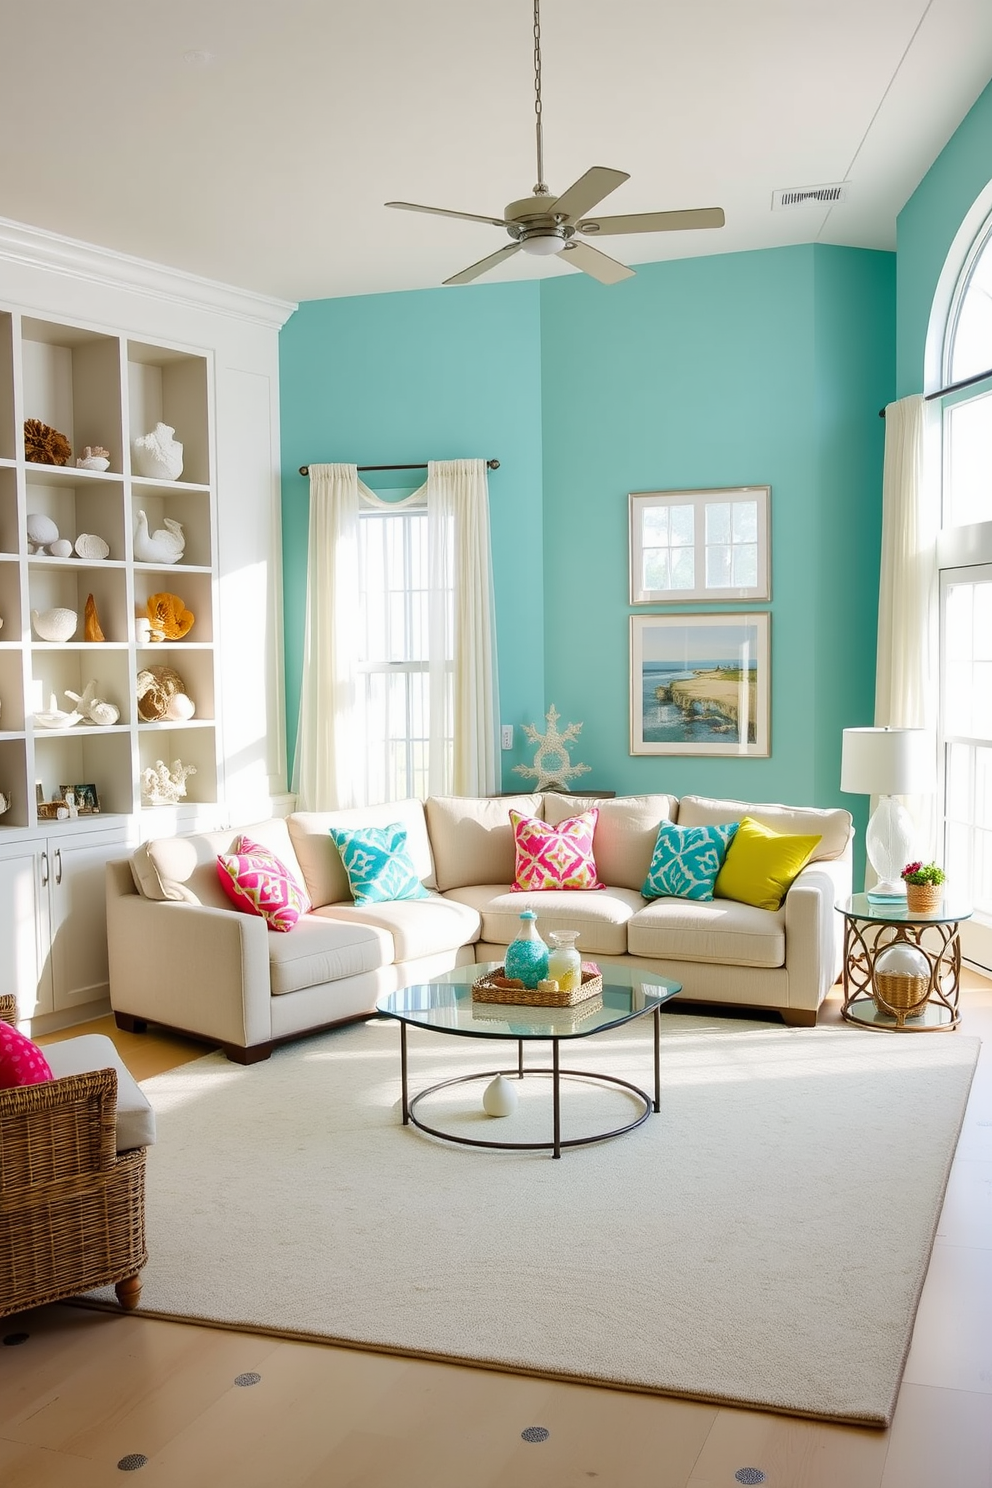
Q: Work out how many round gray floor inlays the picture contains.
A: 5